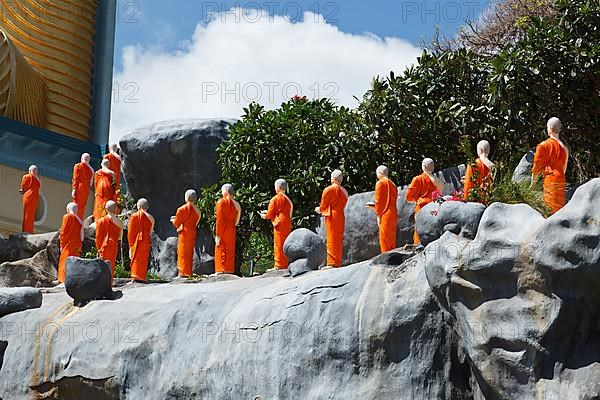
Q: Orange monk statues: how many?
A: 15